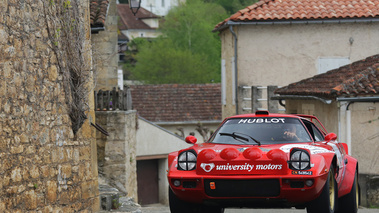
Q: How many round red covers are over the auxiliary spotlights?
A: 4